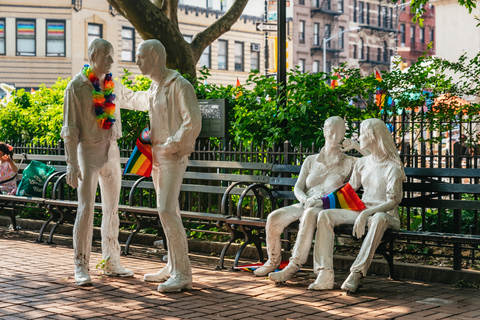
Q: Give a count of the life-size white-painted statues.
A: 4